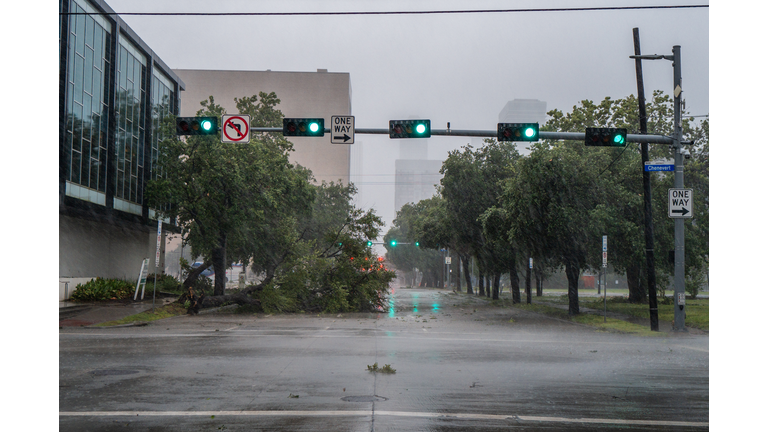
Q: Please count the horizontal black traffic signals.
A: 5